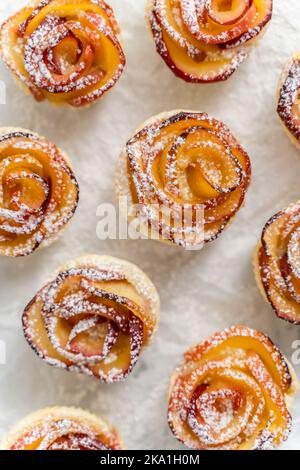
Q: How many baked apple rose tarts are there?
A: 9